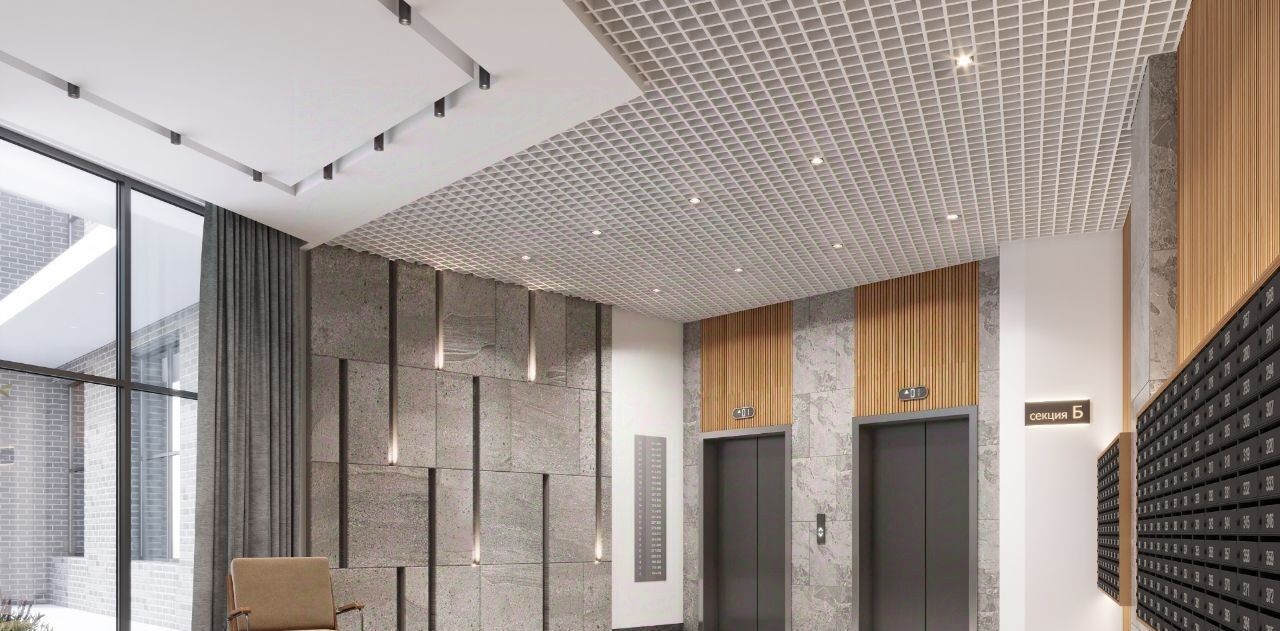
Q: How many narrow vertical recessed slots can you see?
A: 9